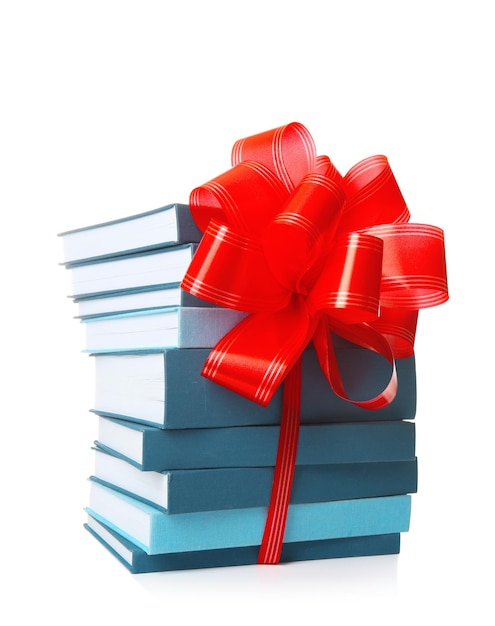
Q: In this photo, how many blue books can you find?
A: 9